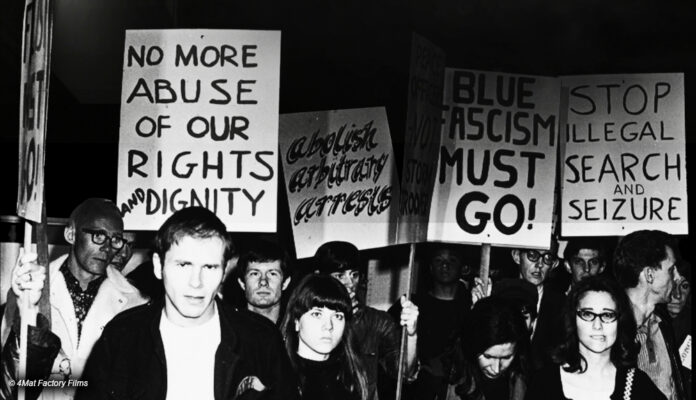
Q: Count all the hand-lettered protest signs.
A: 6